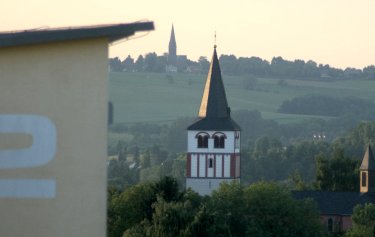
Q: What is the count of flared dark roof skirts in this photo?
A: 1